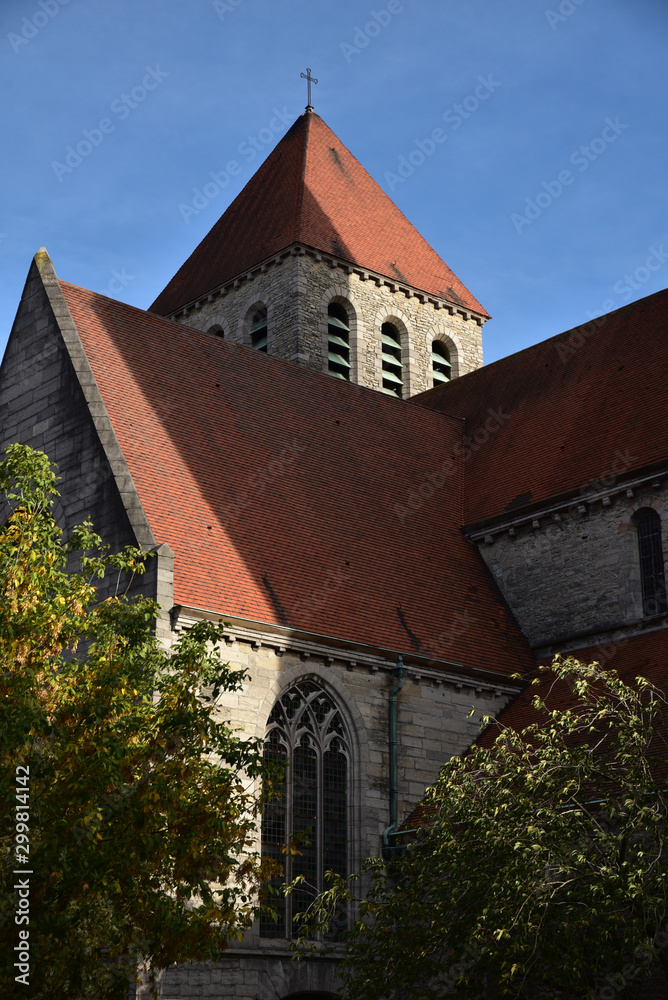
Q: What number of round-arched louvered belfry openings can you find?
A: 5